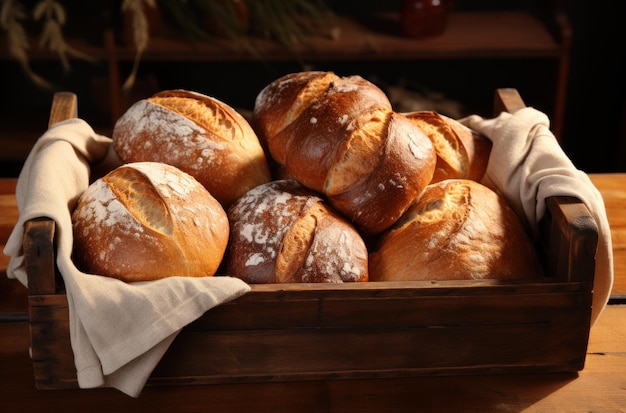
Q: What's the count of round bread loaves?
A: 6